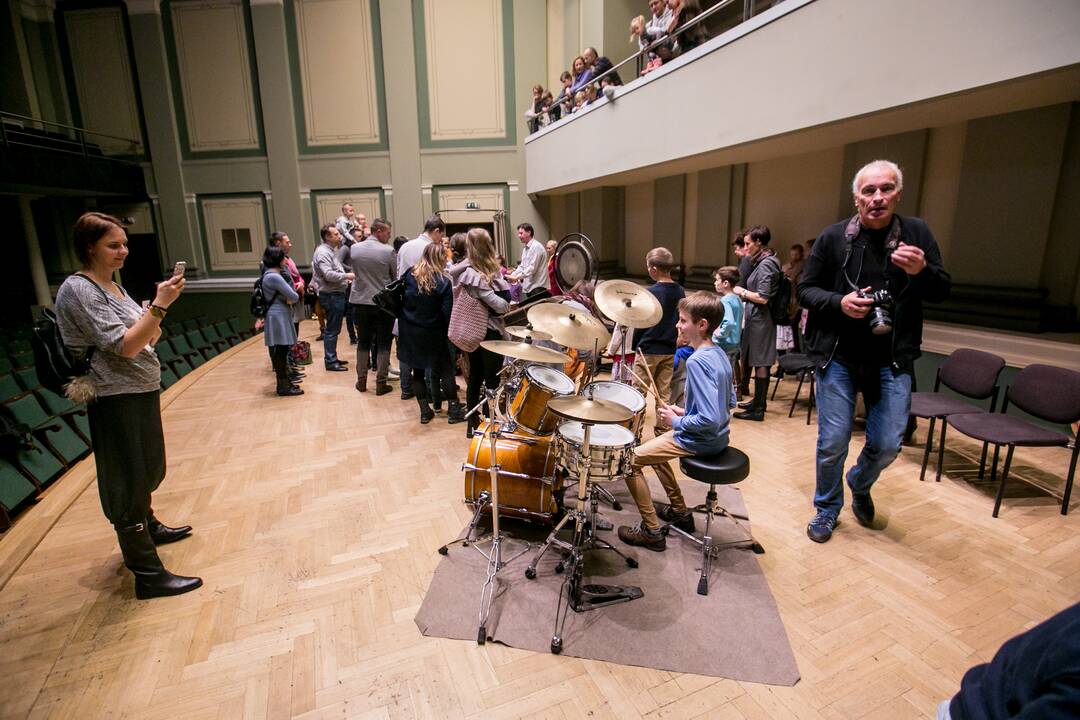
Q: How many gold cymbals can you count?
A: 5